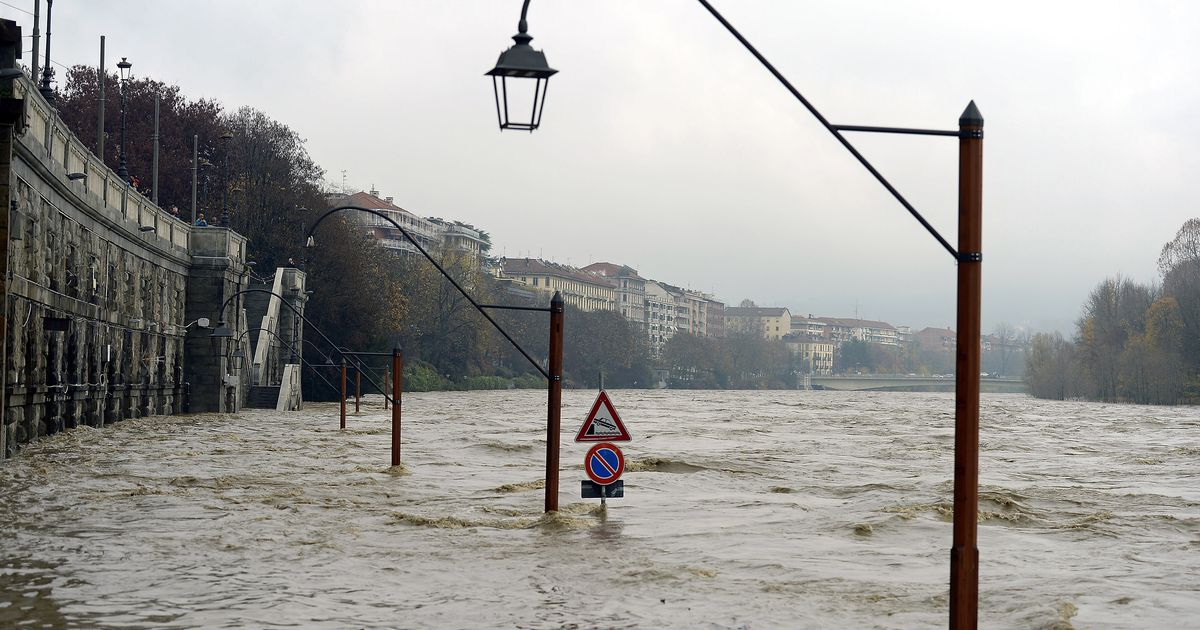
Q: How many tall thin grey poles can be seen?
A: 4